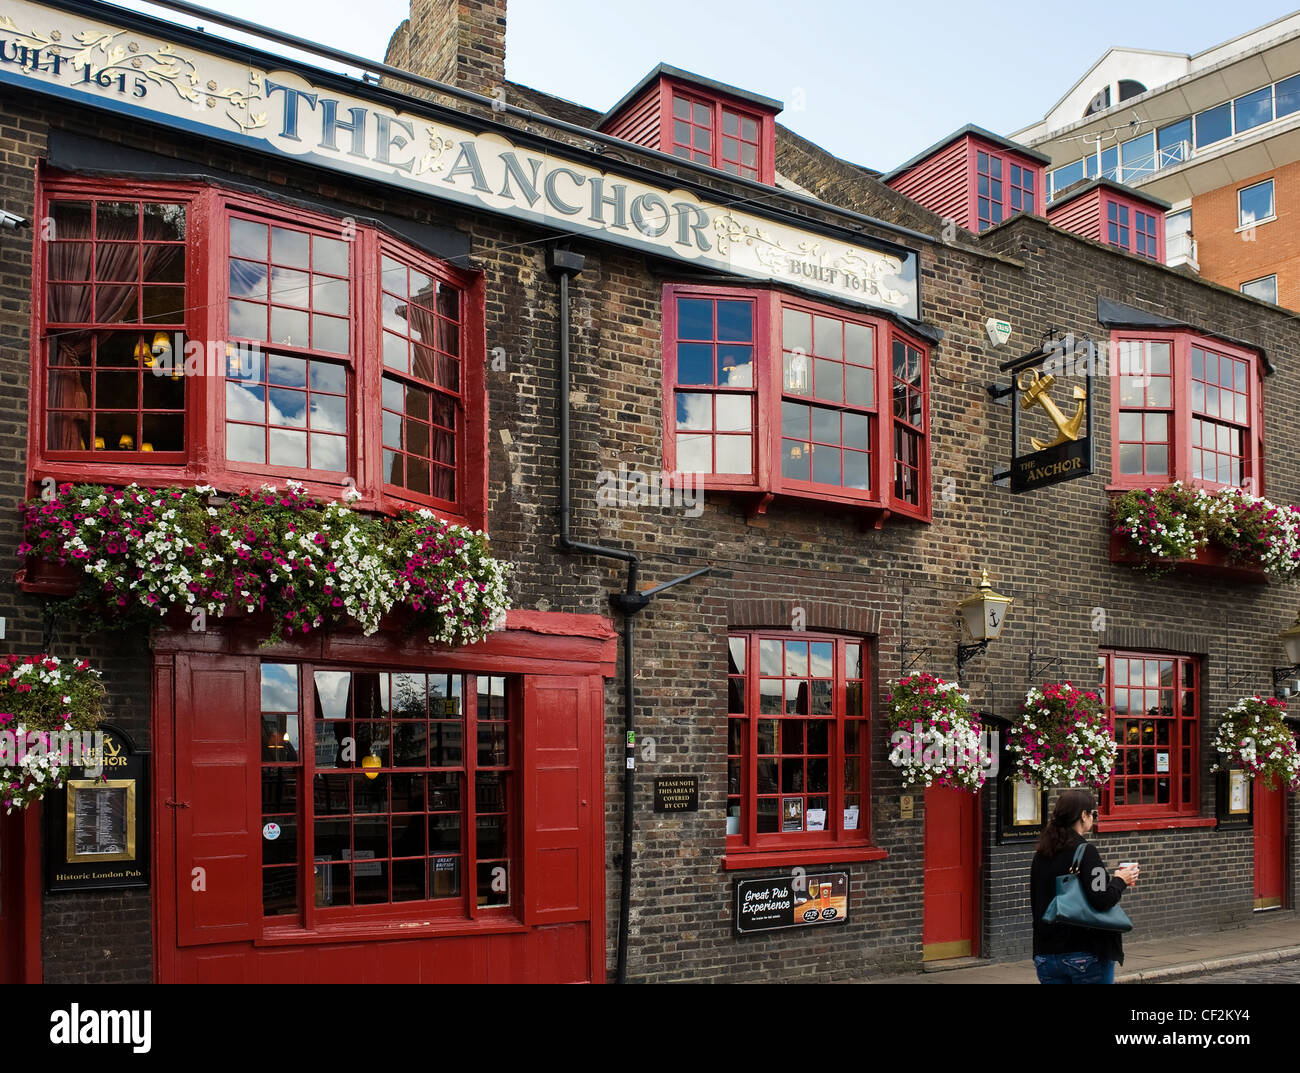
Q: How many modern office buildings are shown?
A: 1